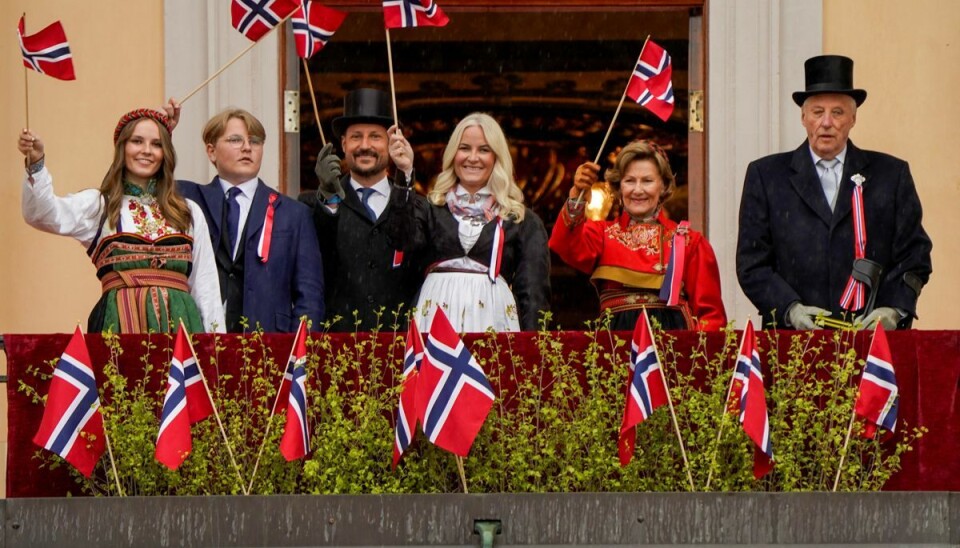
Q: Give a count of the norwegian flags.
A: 13